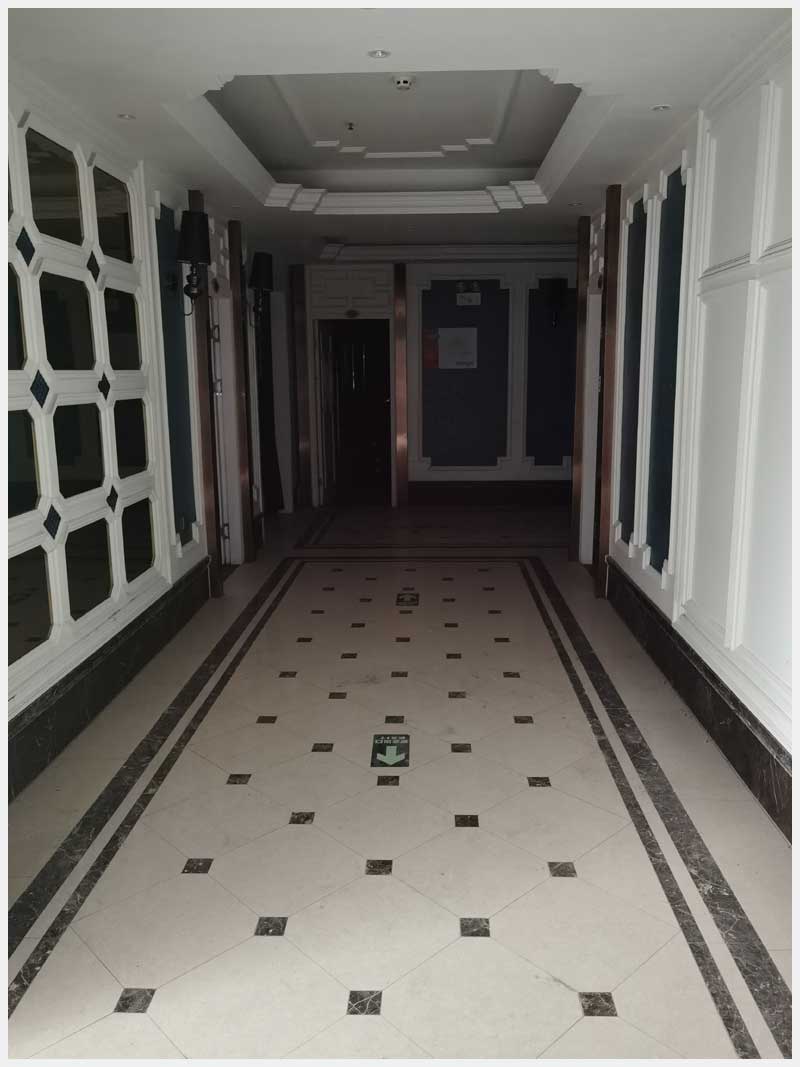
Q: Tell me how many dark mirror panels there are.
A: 12